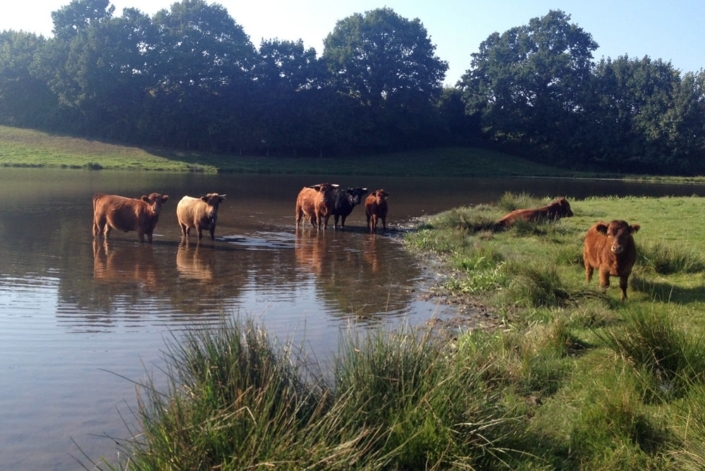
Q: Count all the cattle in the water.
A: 5